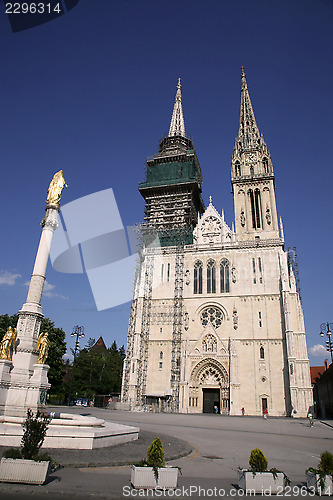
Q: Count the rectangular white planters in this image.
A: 4